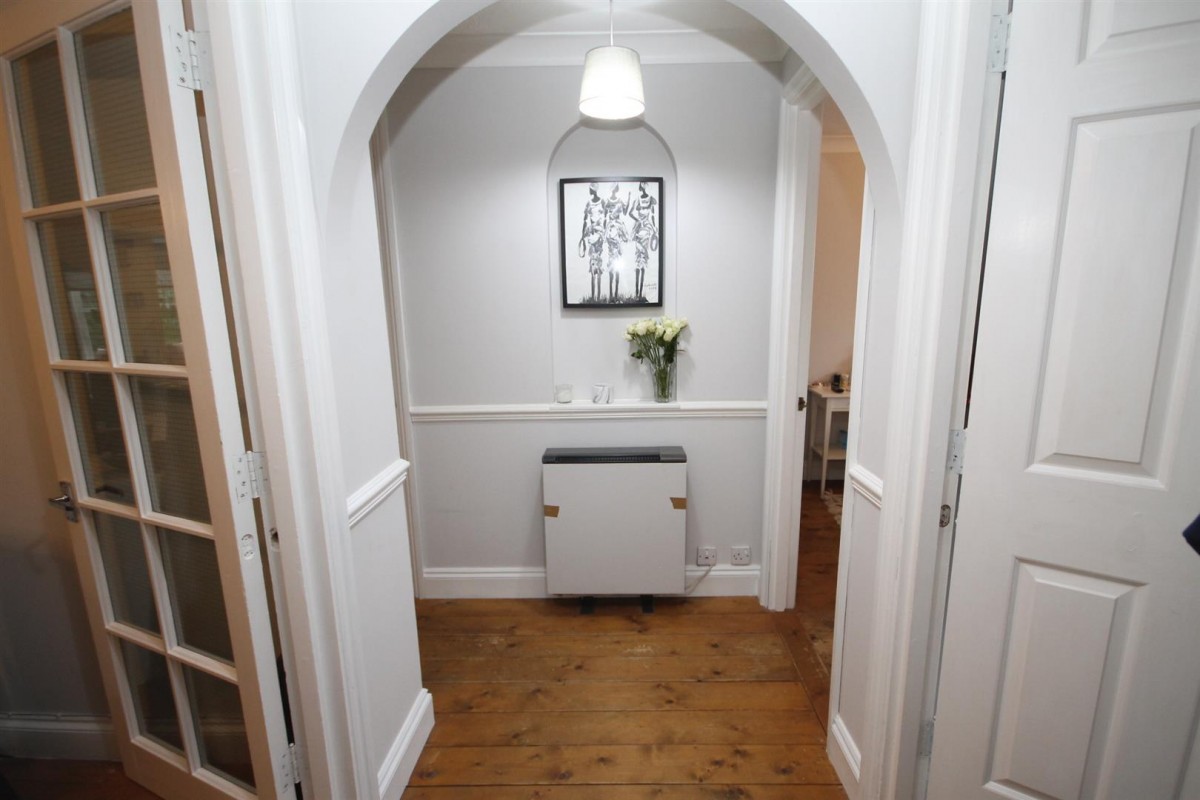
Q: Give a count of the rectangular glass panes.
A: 10